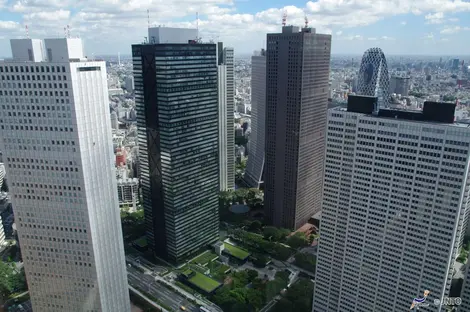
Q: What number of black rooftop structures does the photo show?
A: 2